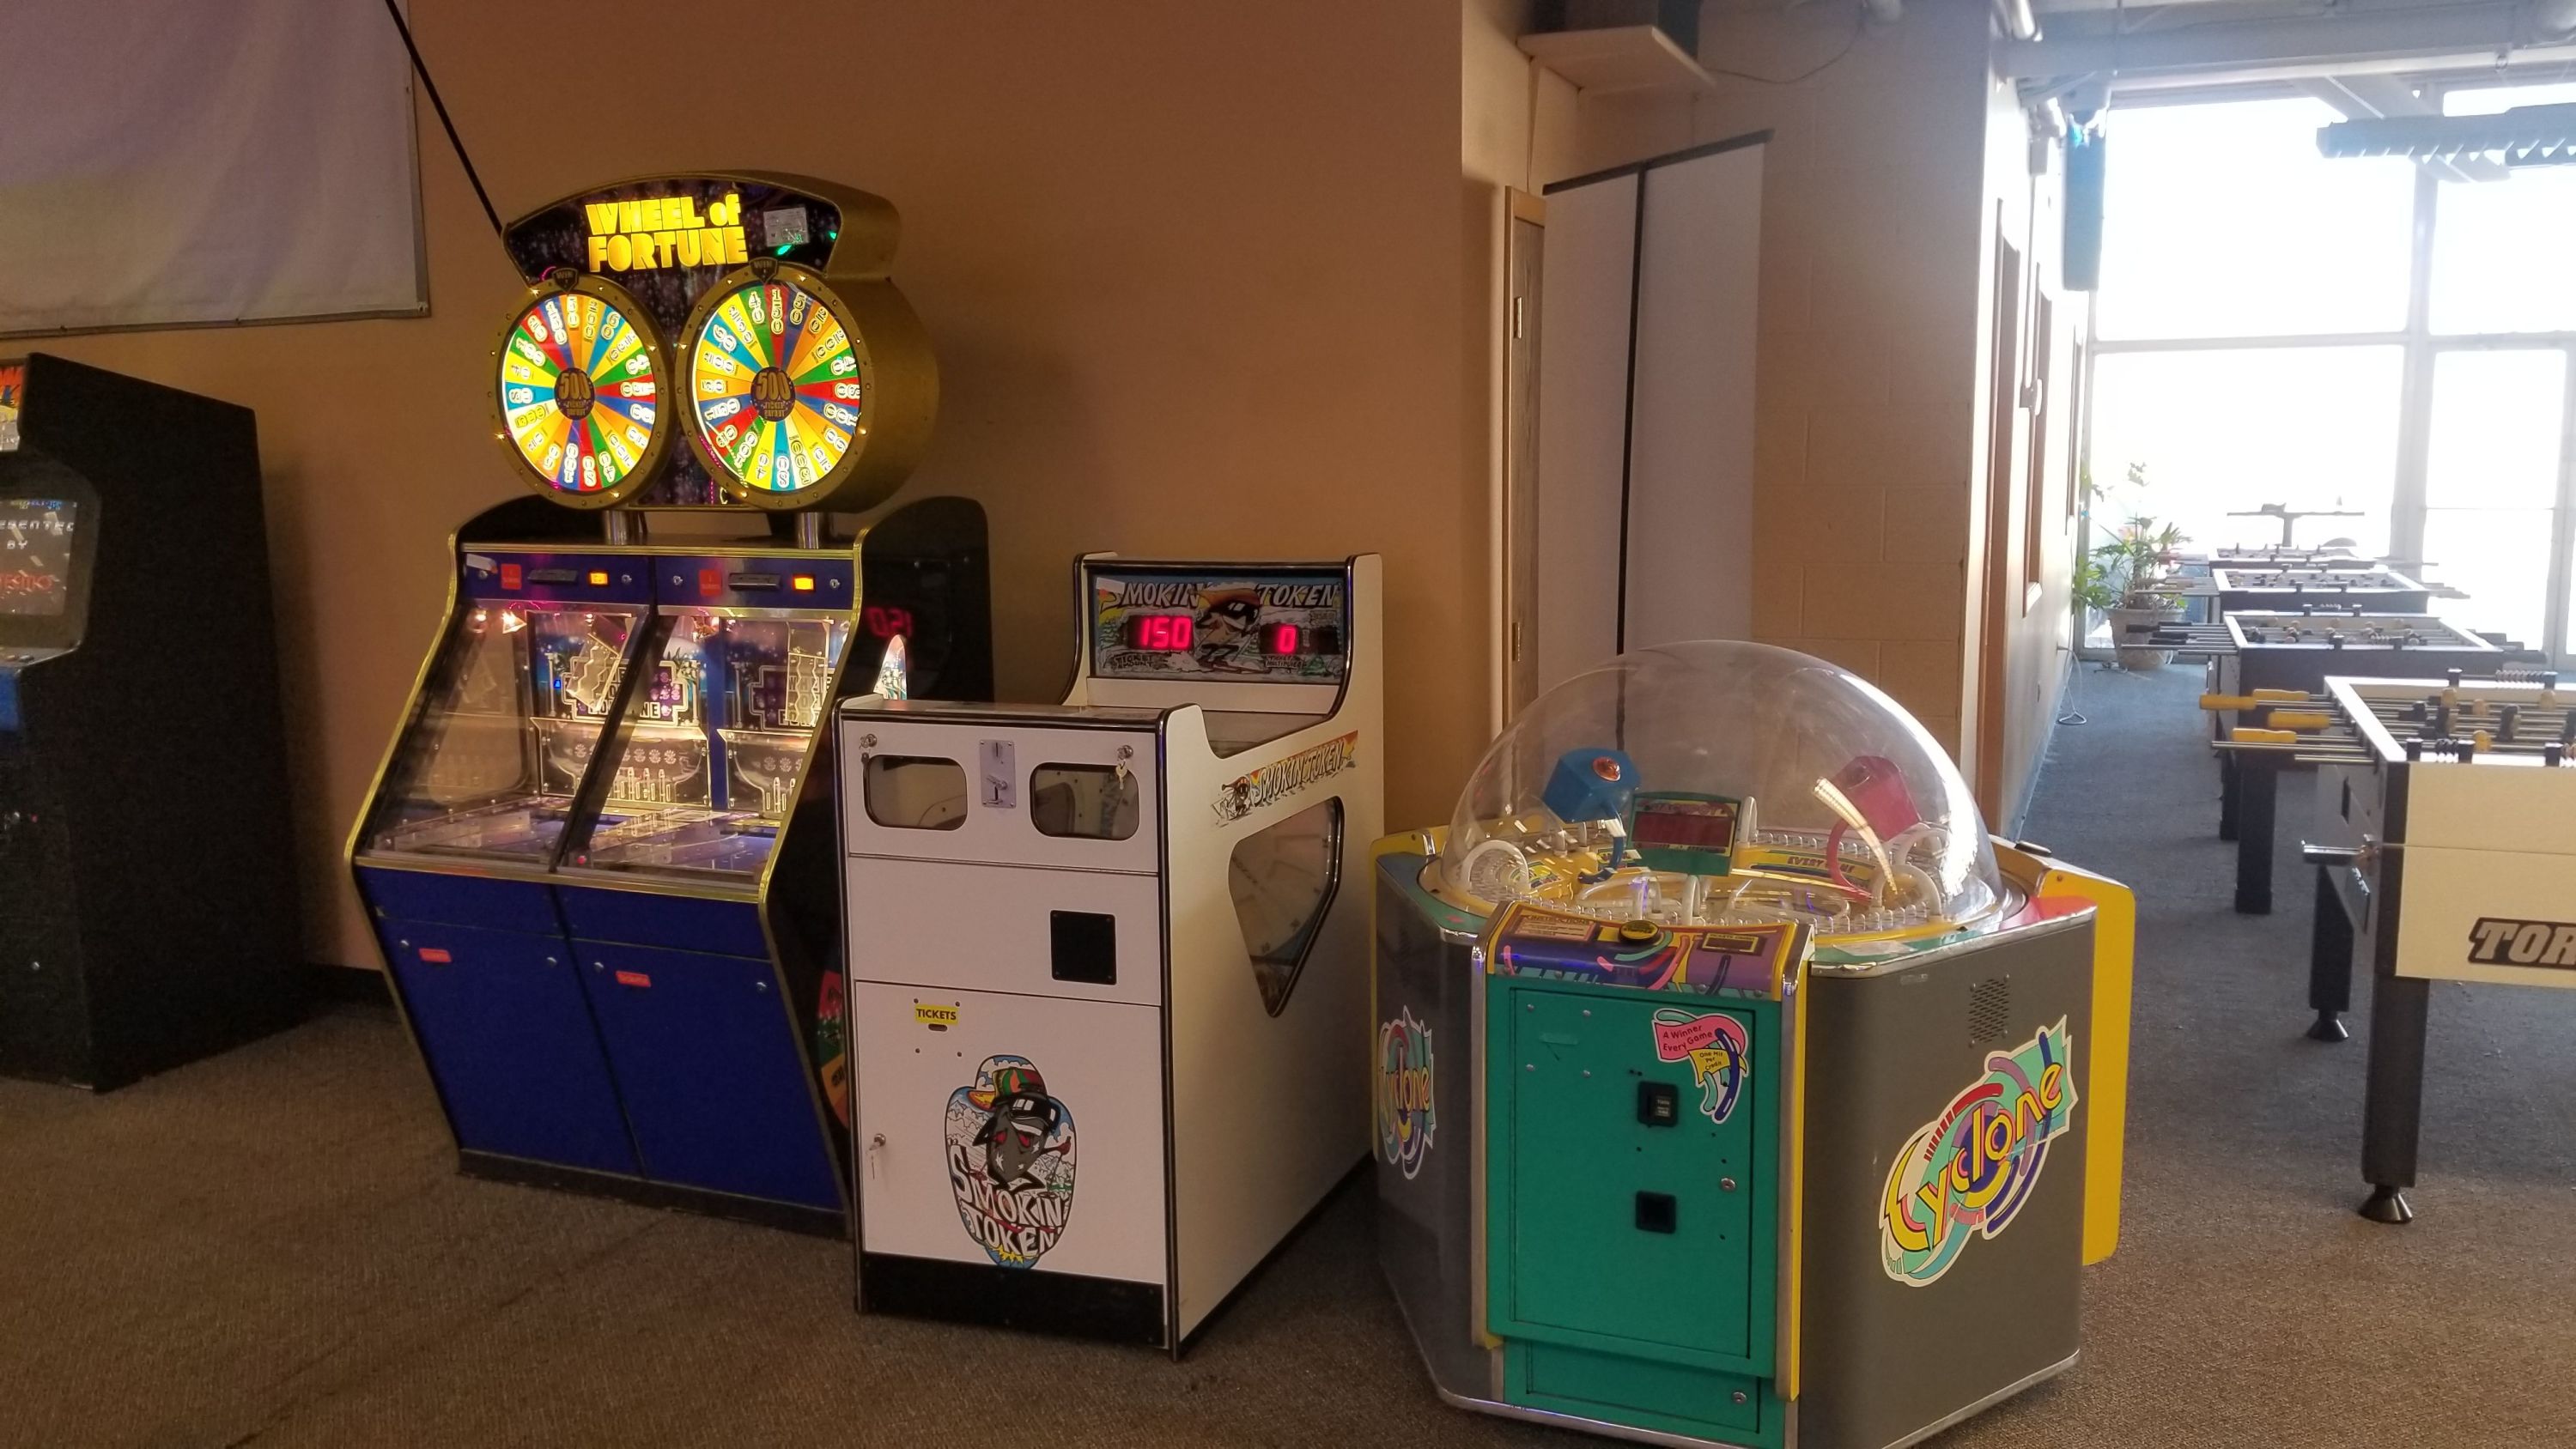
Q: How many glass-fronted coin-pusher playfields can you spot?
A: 2